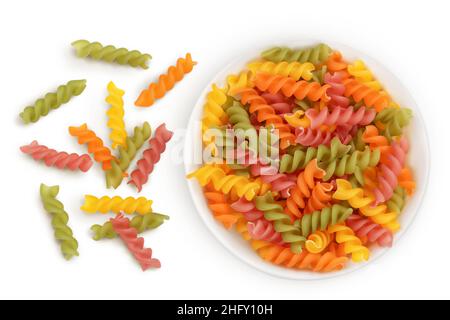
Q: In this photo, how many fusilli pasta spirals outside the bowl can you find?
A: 12